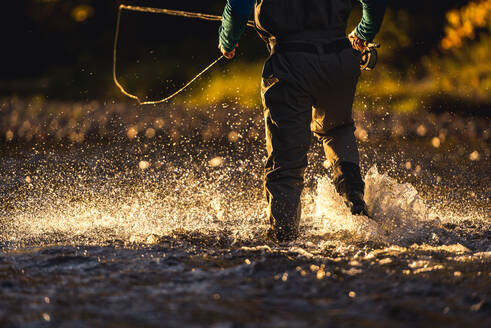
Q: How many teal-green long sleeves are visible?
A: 2